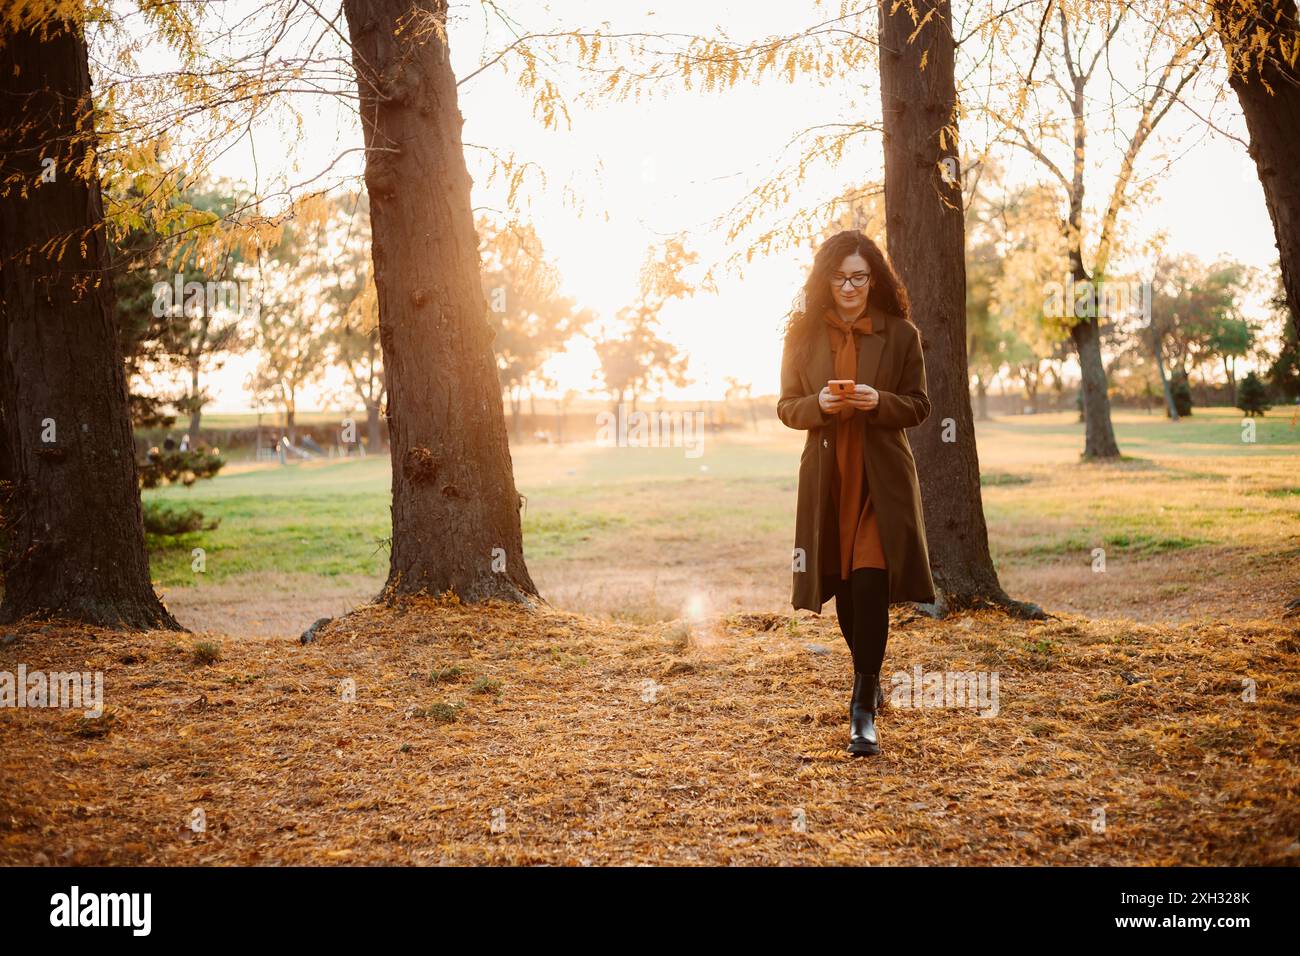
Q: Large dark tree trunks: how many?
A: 4